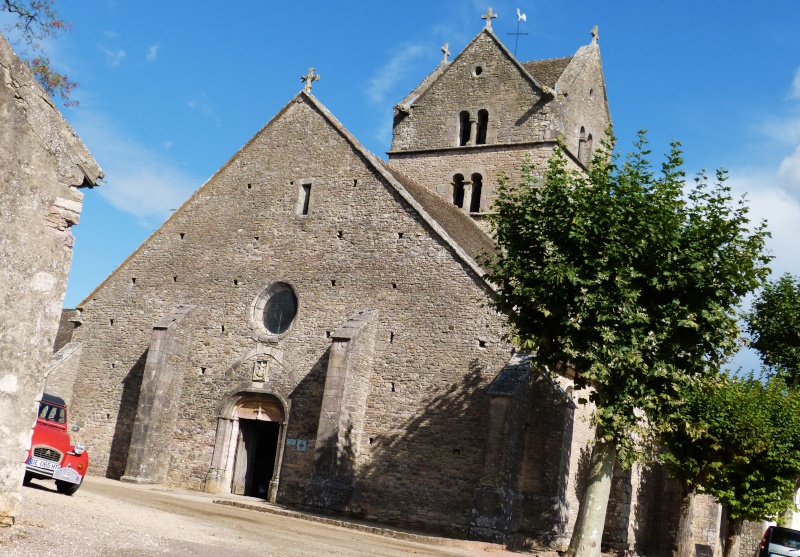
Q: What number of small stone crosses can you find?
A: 4